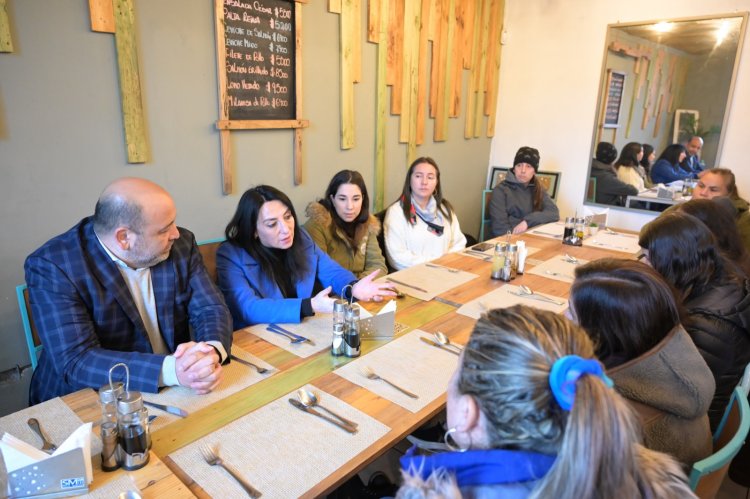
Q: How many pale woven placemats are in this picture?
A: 12